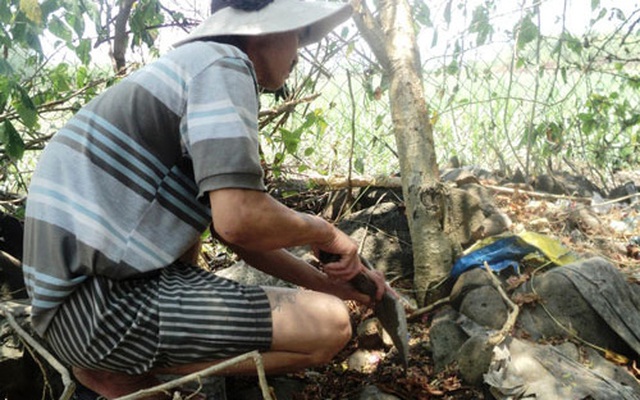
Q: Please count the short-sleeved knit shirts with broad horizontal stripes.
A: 1